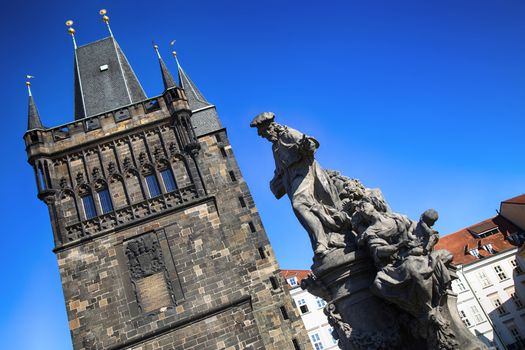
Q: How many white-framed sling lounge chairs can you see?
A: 0